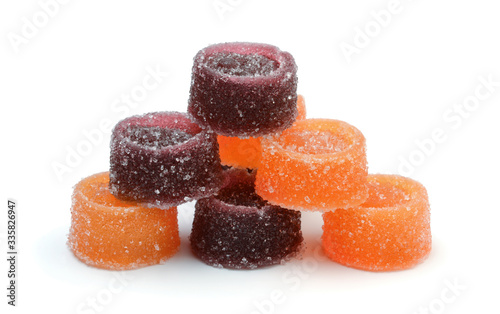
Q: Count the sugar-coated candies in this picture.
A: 7